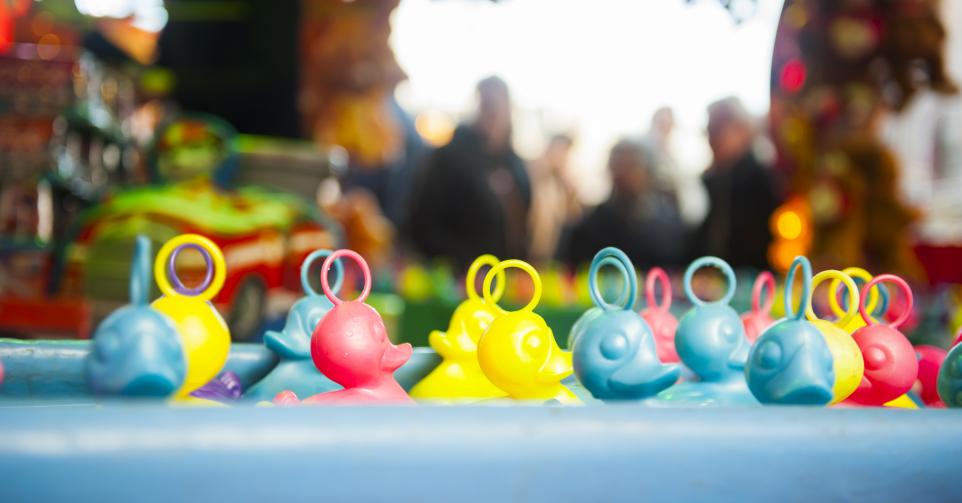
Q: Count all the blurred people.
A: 5